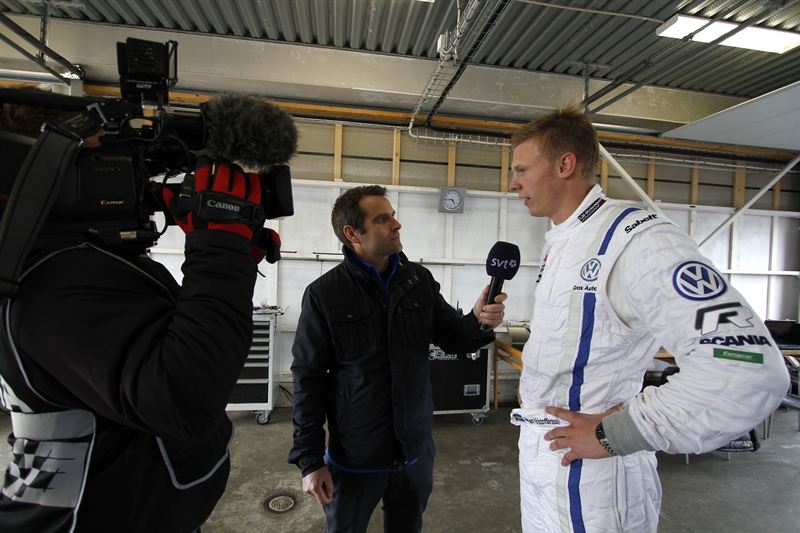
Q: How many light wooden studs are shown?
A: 9